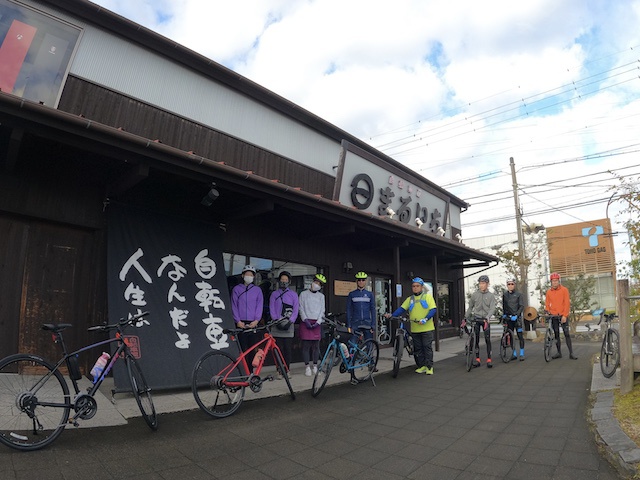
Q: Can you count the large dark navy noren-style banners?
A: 1